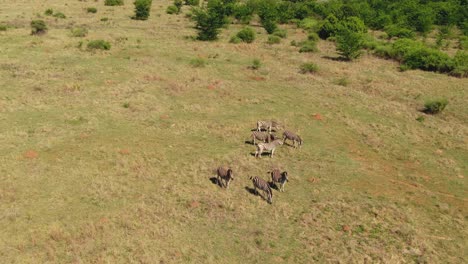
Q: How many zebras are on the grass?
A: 7